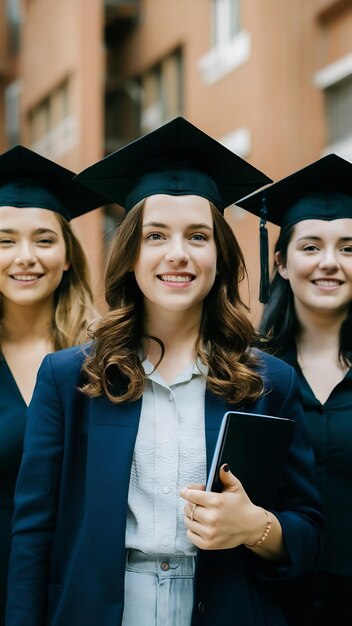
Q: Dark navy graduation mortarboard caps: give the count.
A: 3